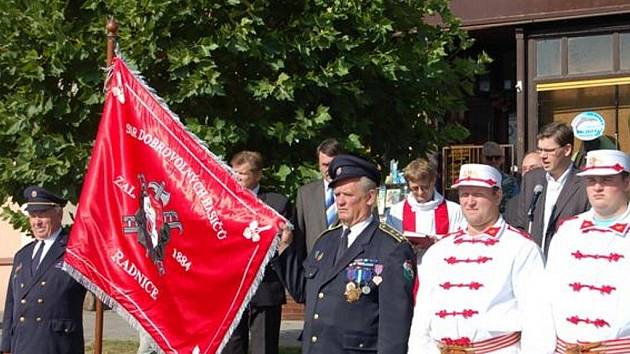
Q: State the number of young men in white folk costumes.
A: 2